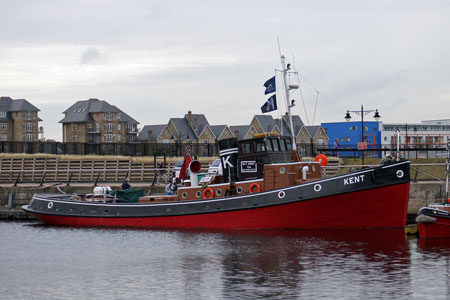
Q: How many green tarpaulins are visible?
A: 1